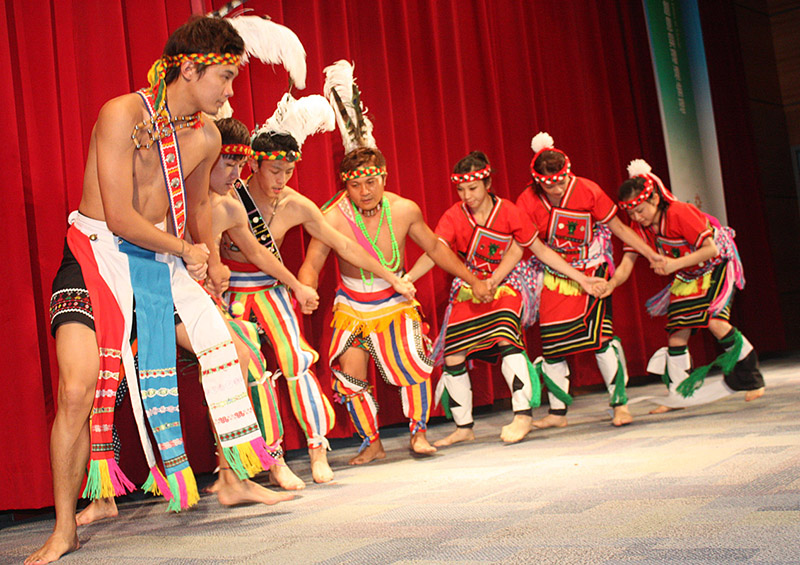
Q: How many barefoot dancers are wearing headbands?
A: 7